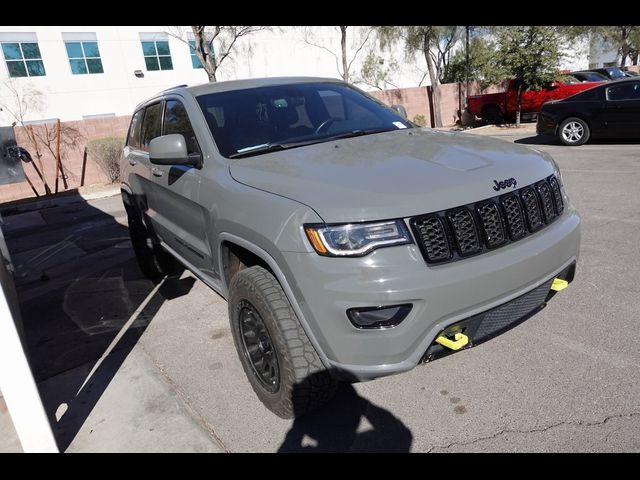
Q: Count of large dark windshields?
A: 1